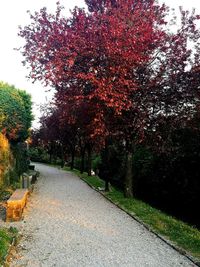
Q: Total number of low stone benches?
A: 2